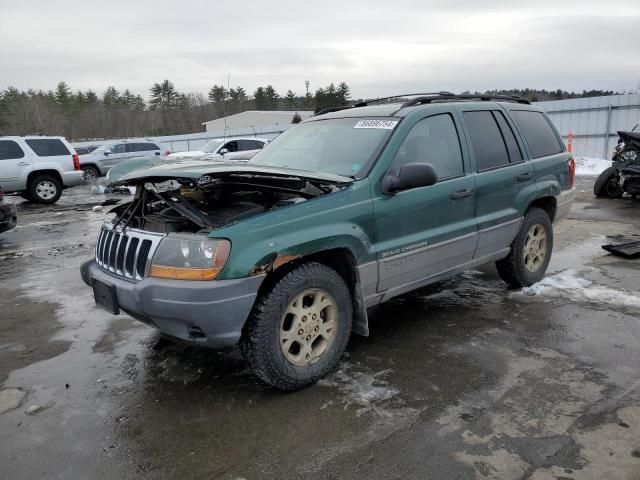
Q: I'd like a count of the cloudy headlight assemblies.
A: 1